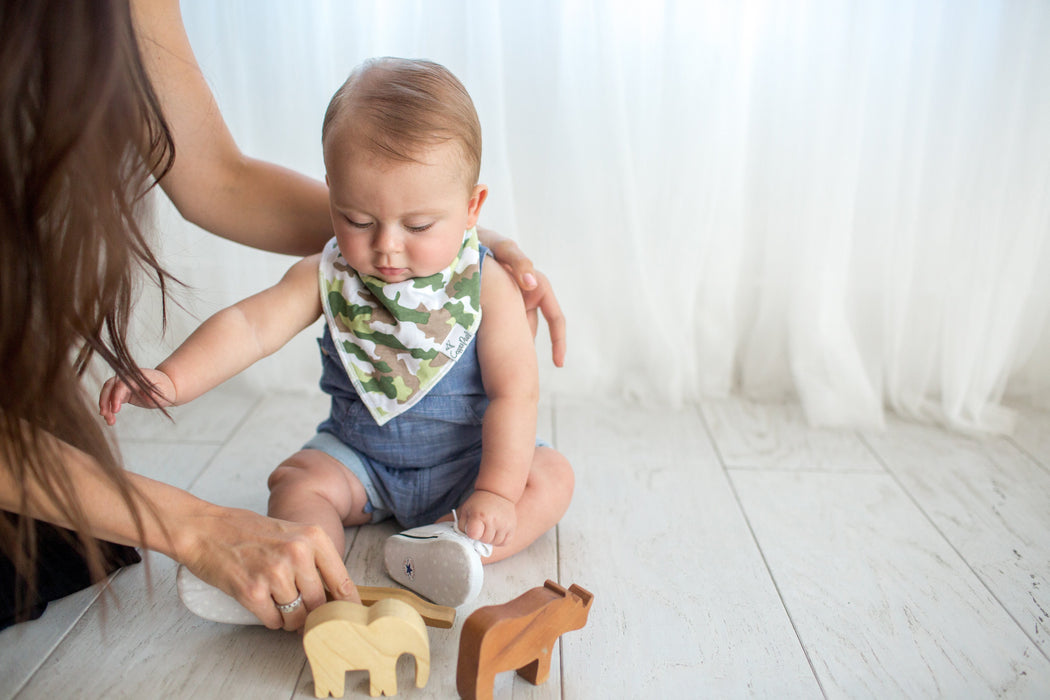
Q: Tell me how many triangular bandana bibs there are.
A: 1